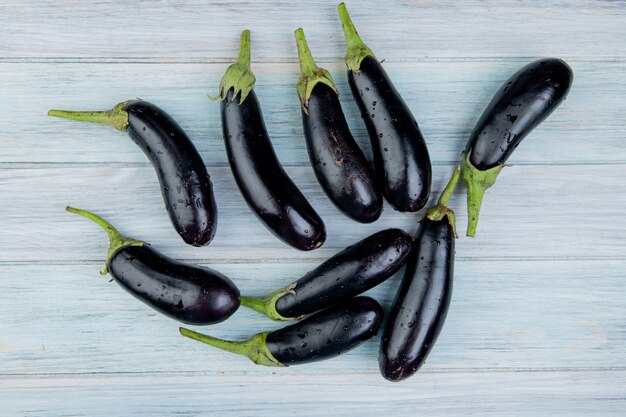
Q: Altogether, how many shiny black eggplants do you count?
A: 9